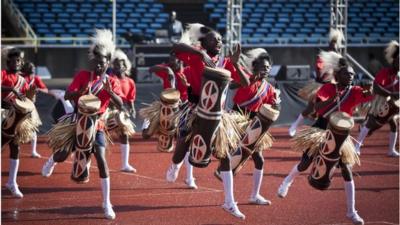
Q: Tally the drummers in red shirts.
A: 10